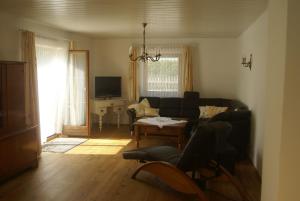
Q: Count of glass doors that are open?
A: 1